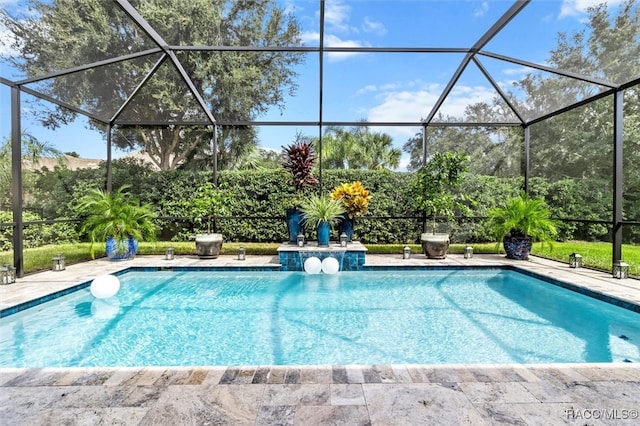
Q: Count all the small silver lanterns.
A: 10